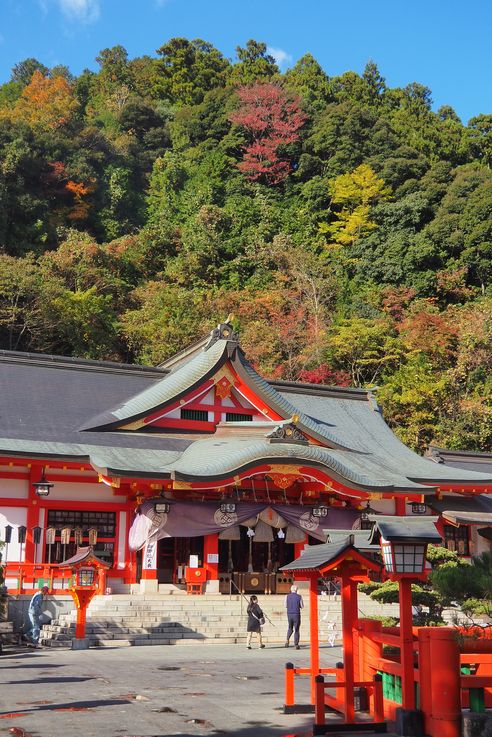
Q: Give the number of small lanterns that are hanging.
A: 6